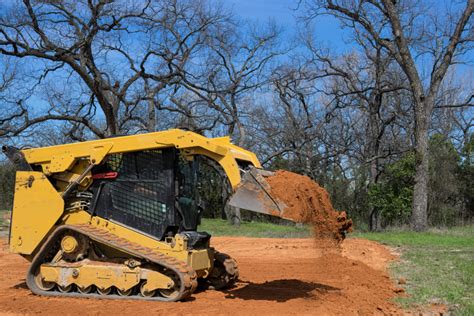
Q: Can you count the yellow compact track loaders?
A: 1